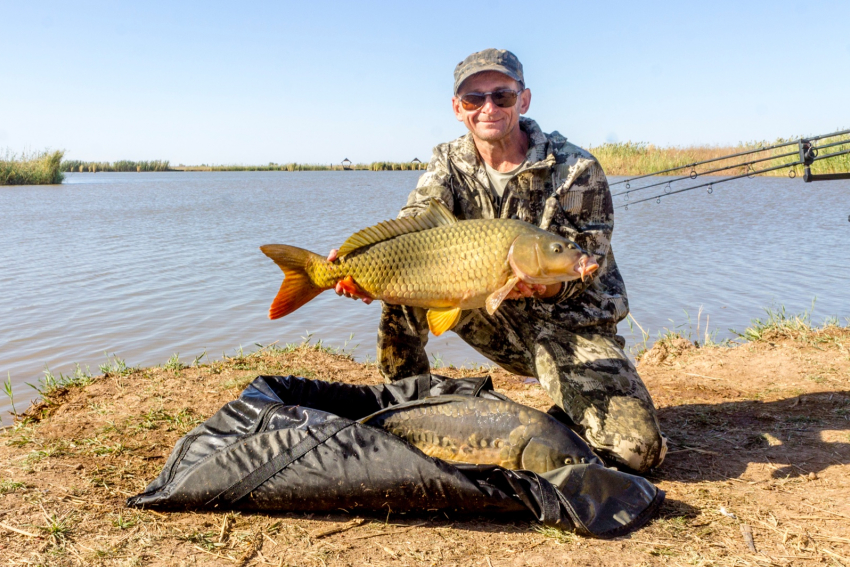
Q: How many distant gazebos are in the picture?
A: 2